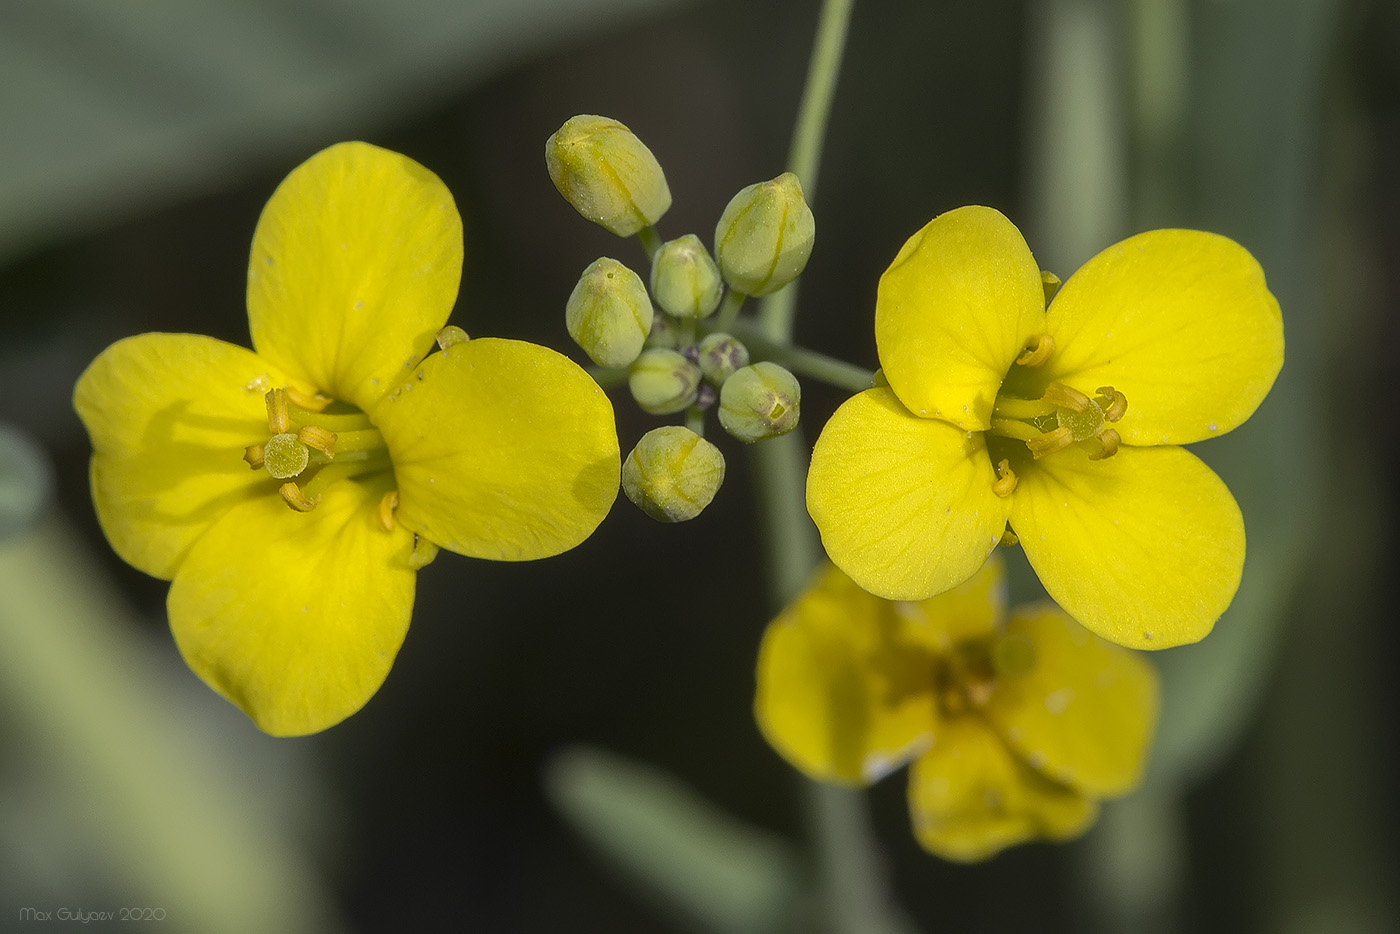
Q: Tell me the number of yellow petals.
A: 12